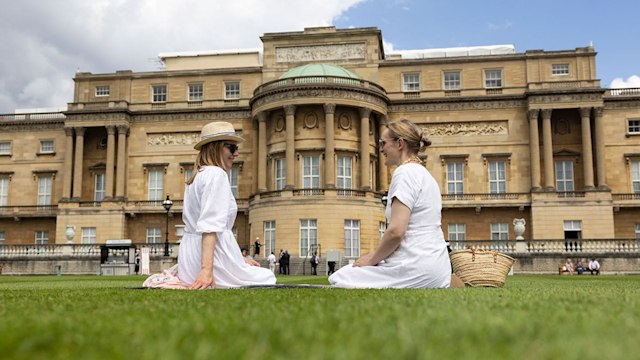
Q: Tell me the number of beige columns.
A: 13